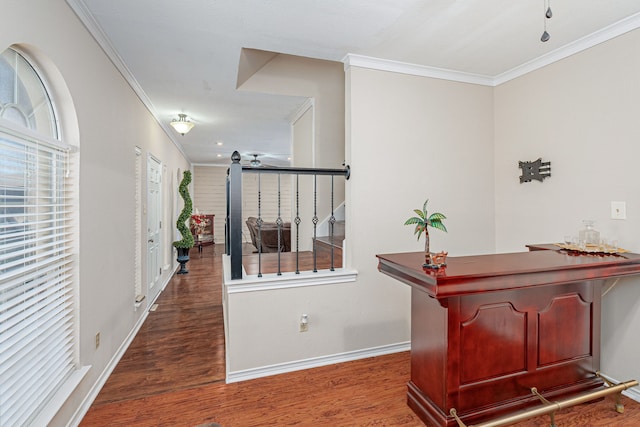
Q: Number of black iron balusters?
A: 5